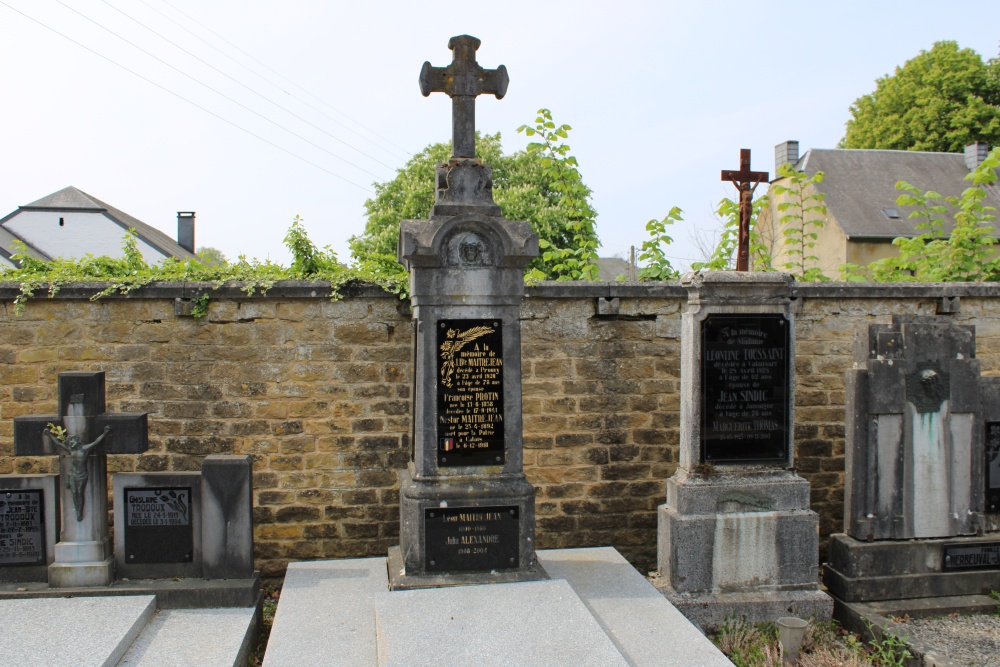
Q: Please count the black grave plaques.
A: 7